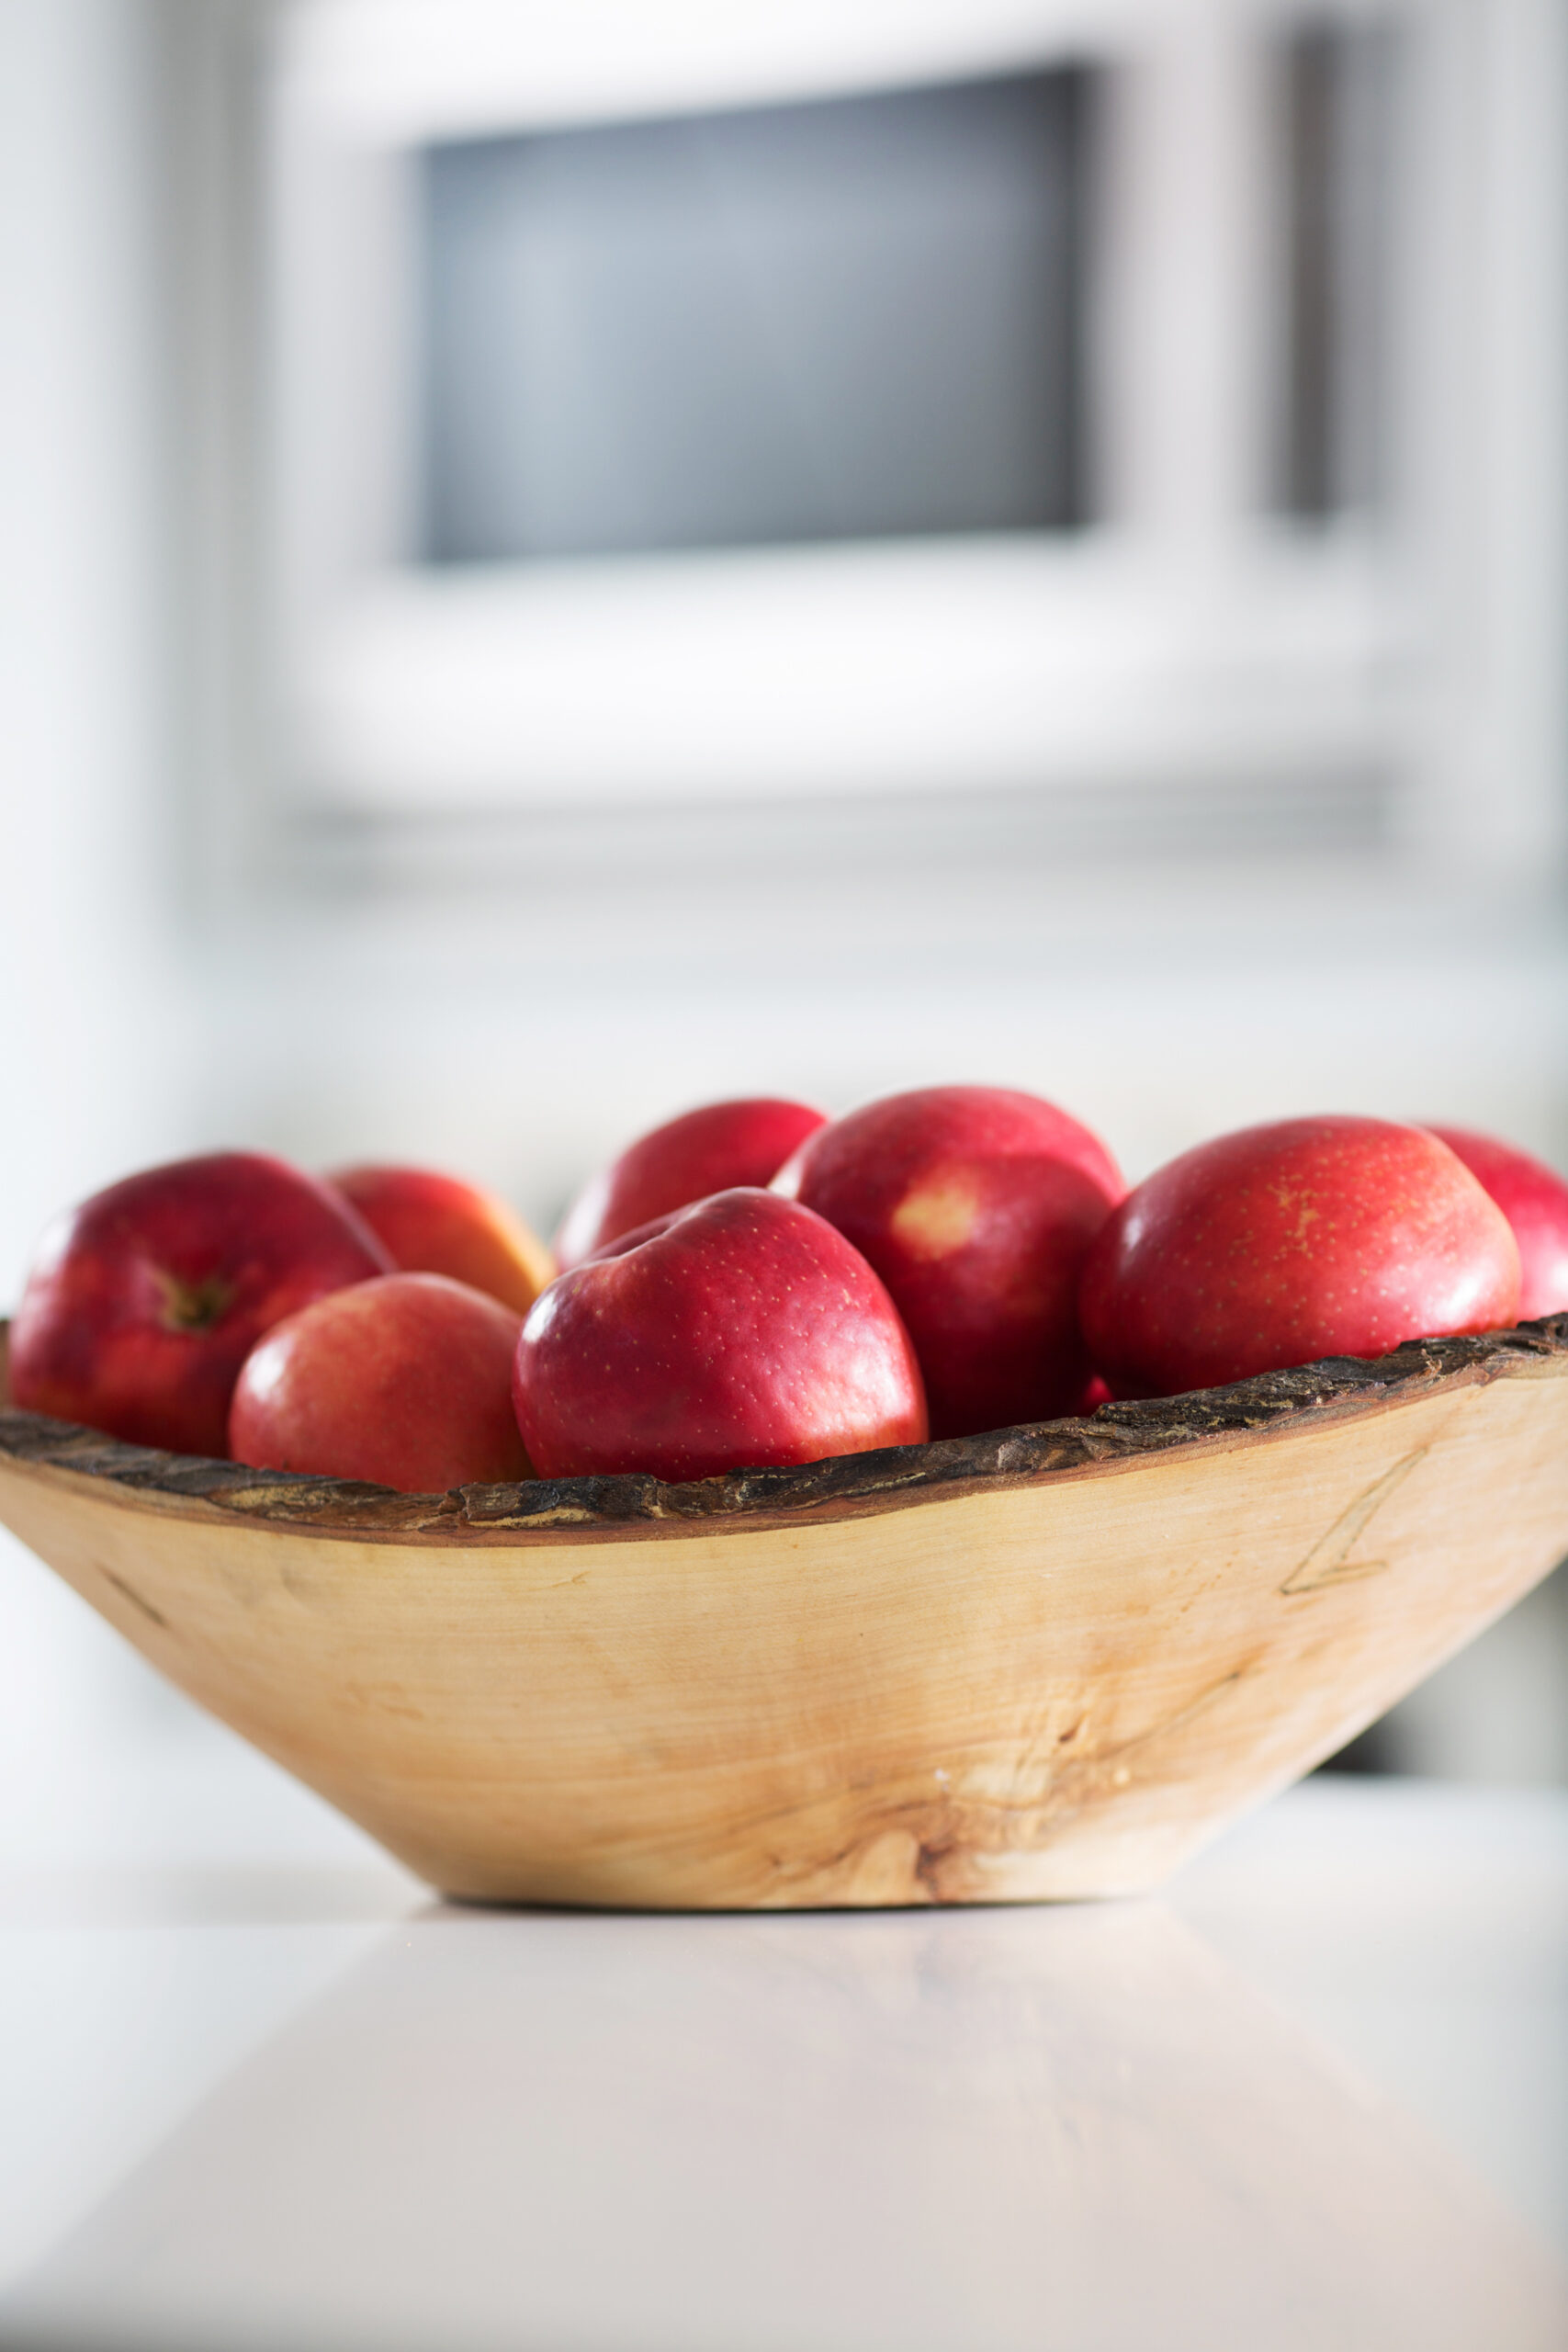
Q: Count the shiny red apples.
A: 8